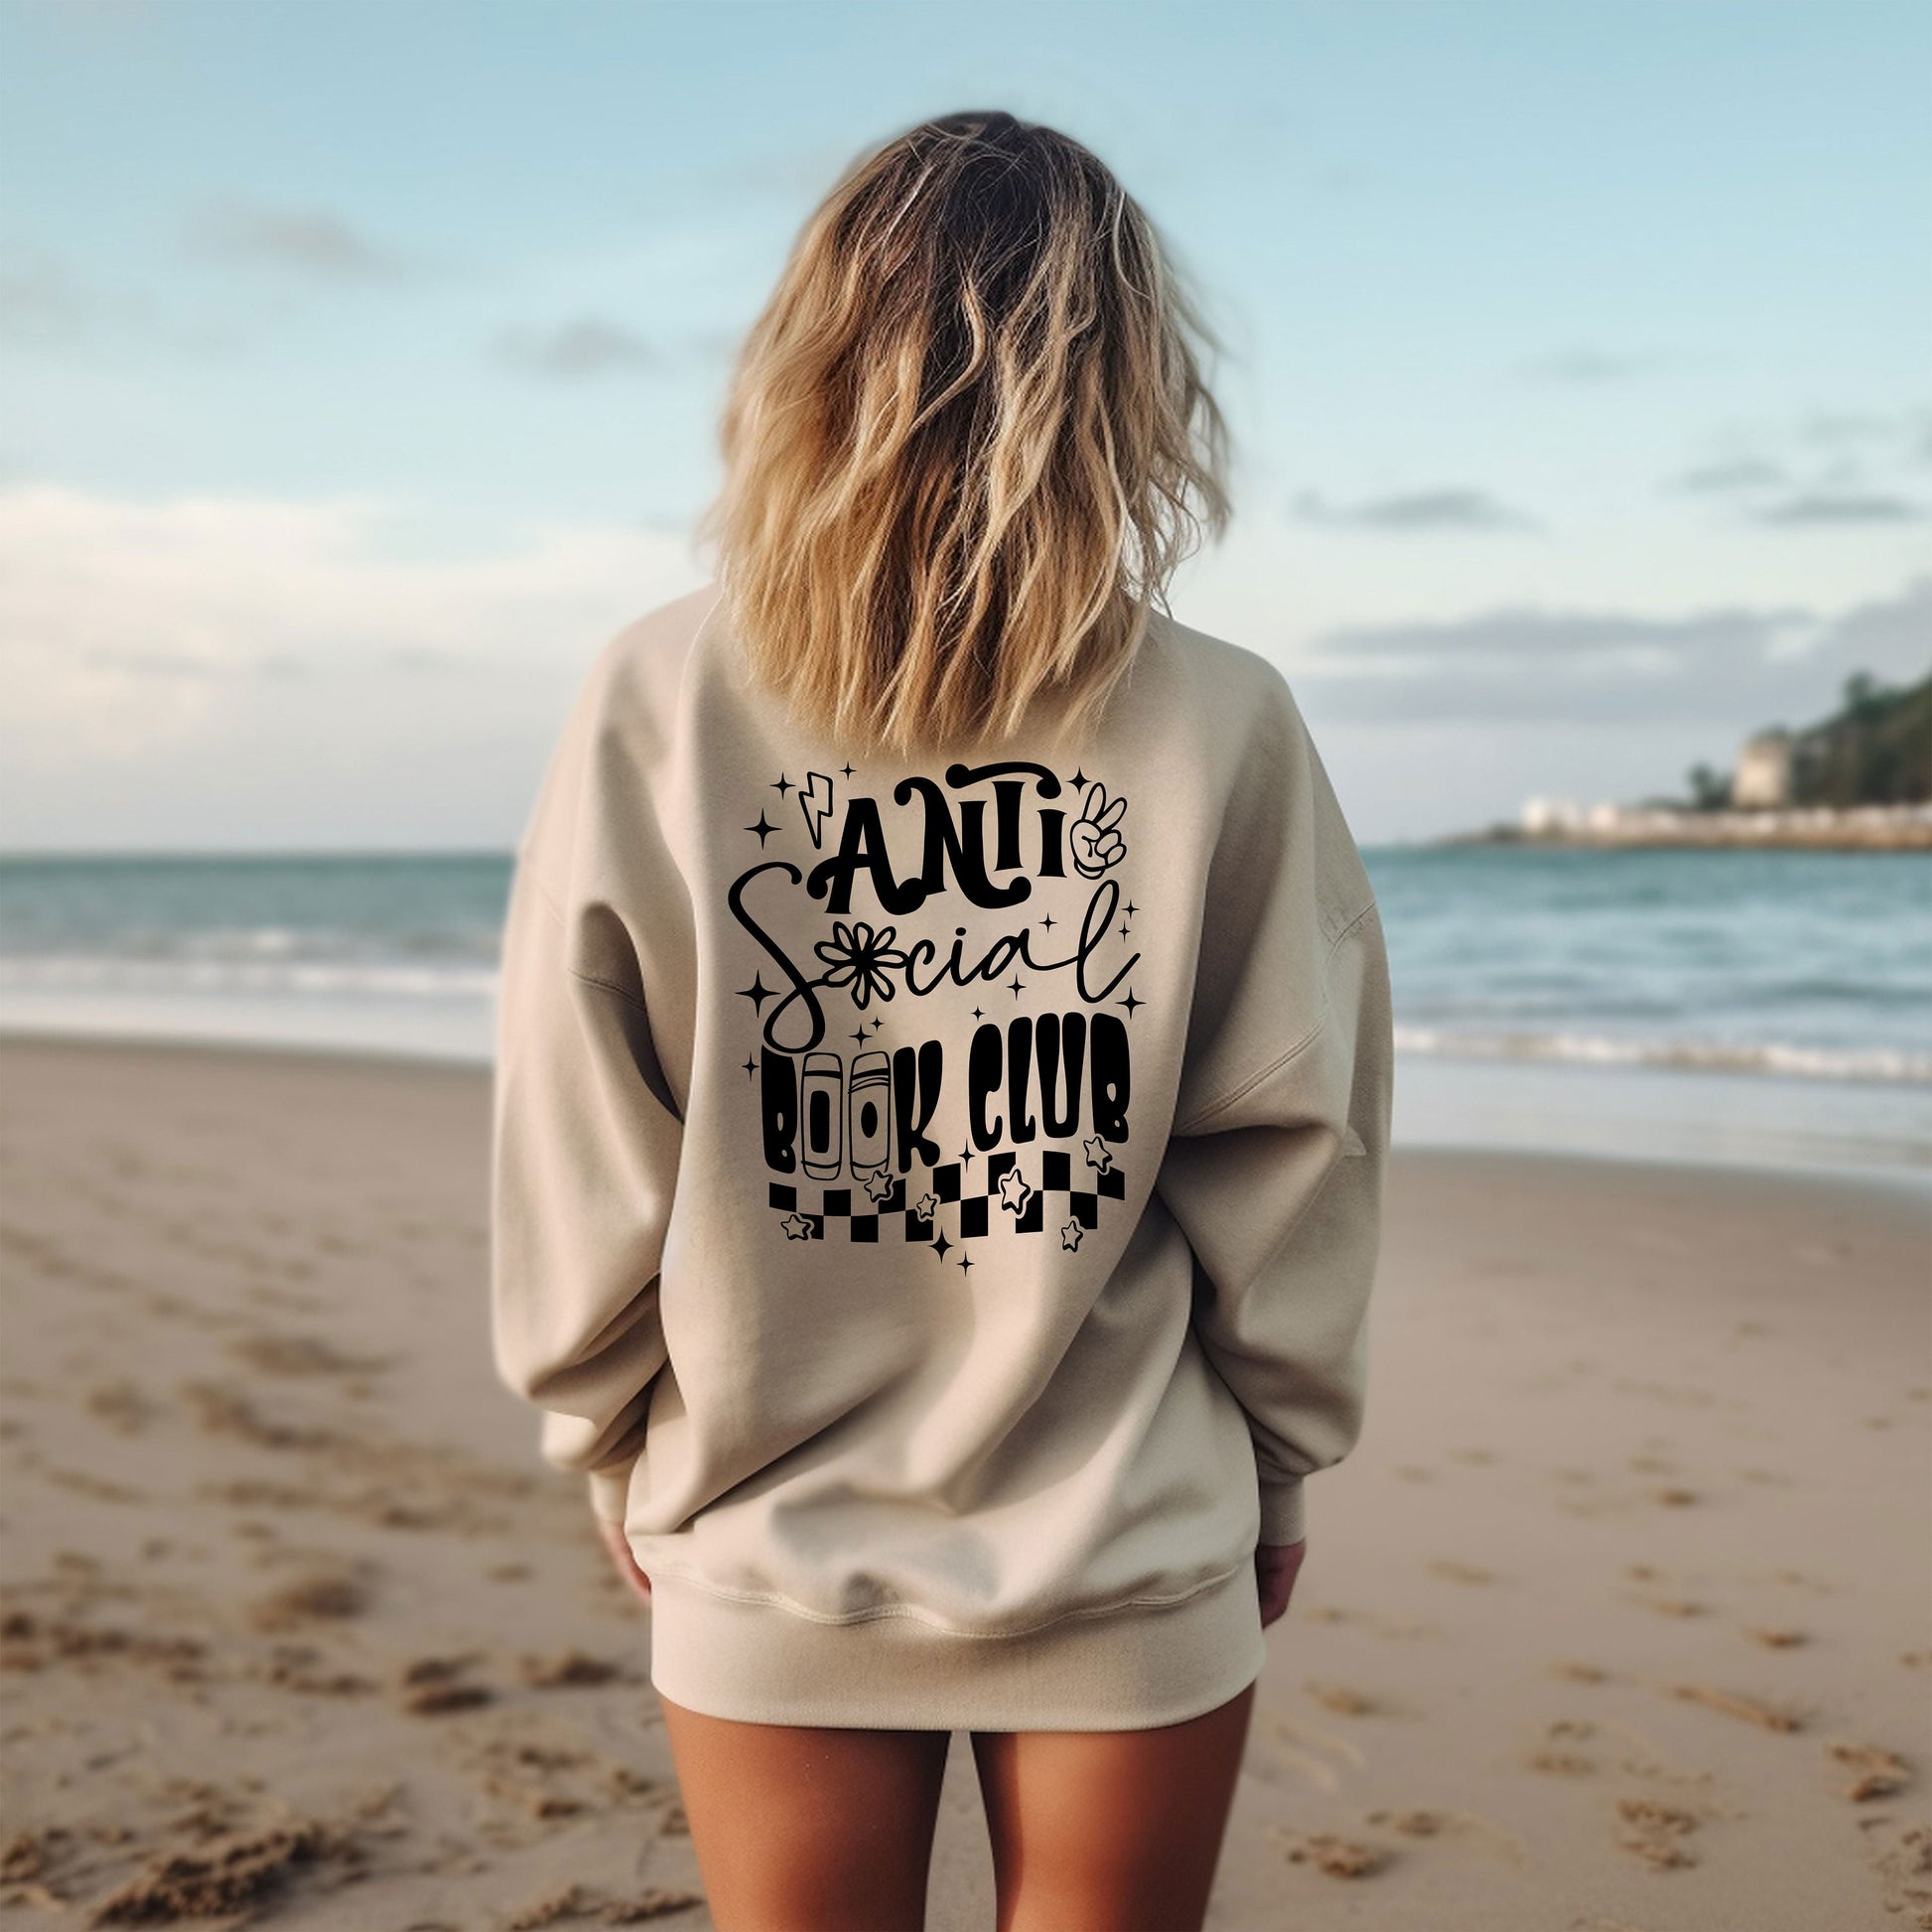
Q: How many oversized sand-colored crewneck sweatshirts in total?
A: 1